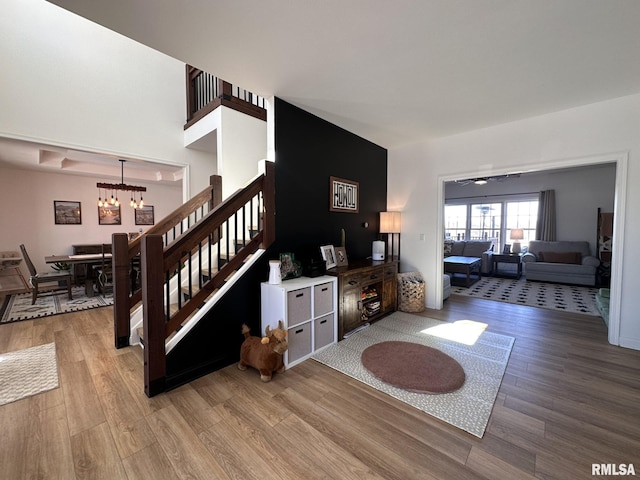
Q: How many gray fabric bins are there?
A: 4